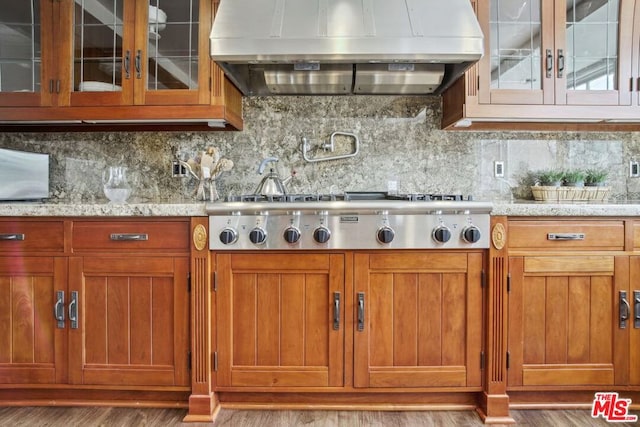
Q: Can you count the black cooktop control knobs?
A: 7